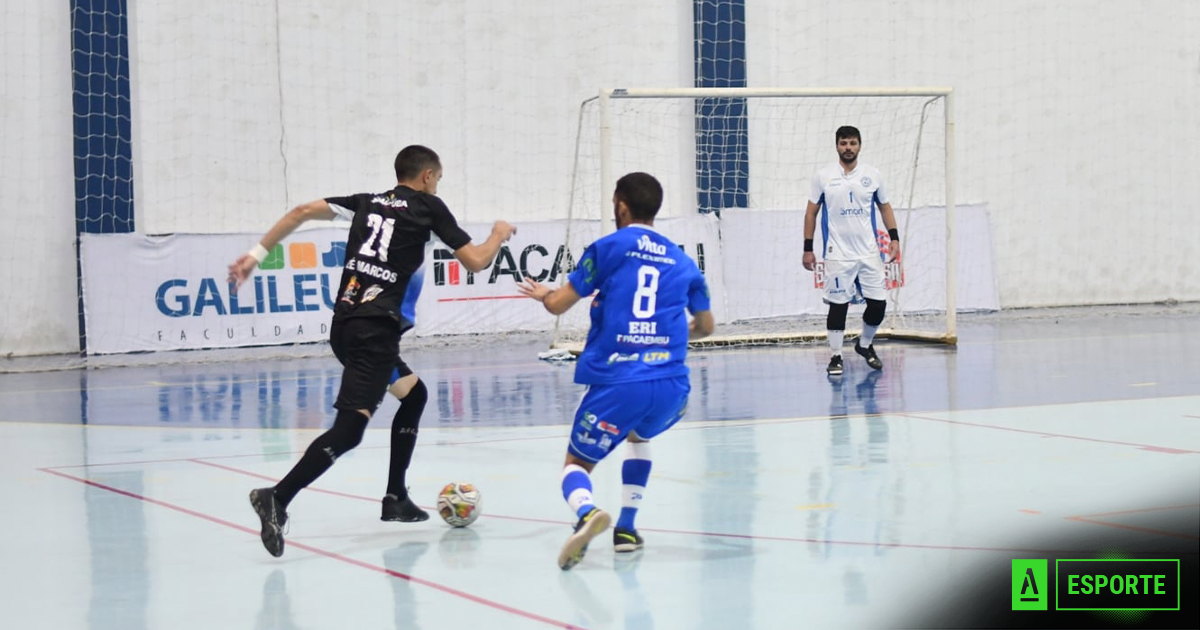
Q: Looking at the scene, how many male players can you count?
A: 3